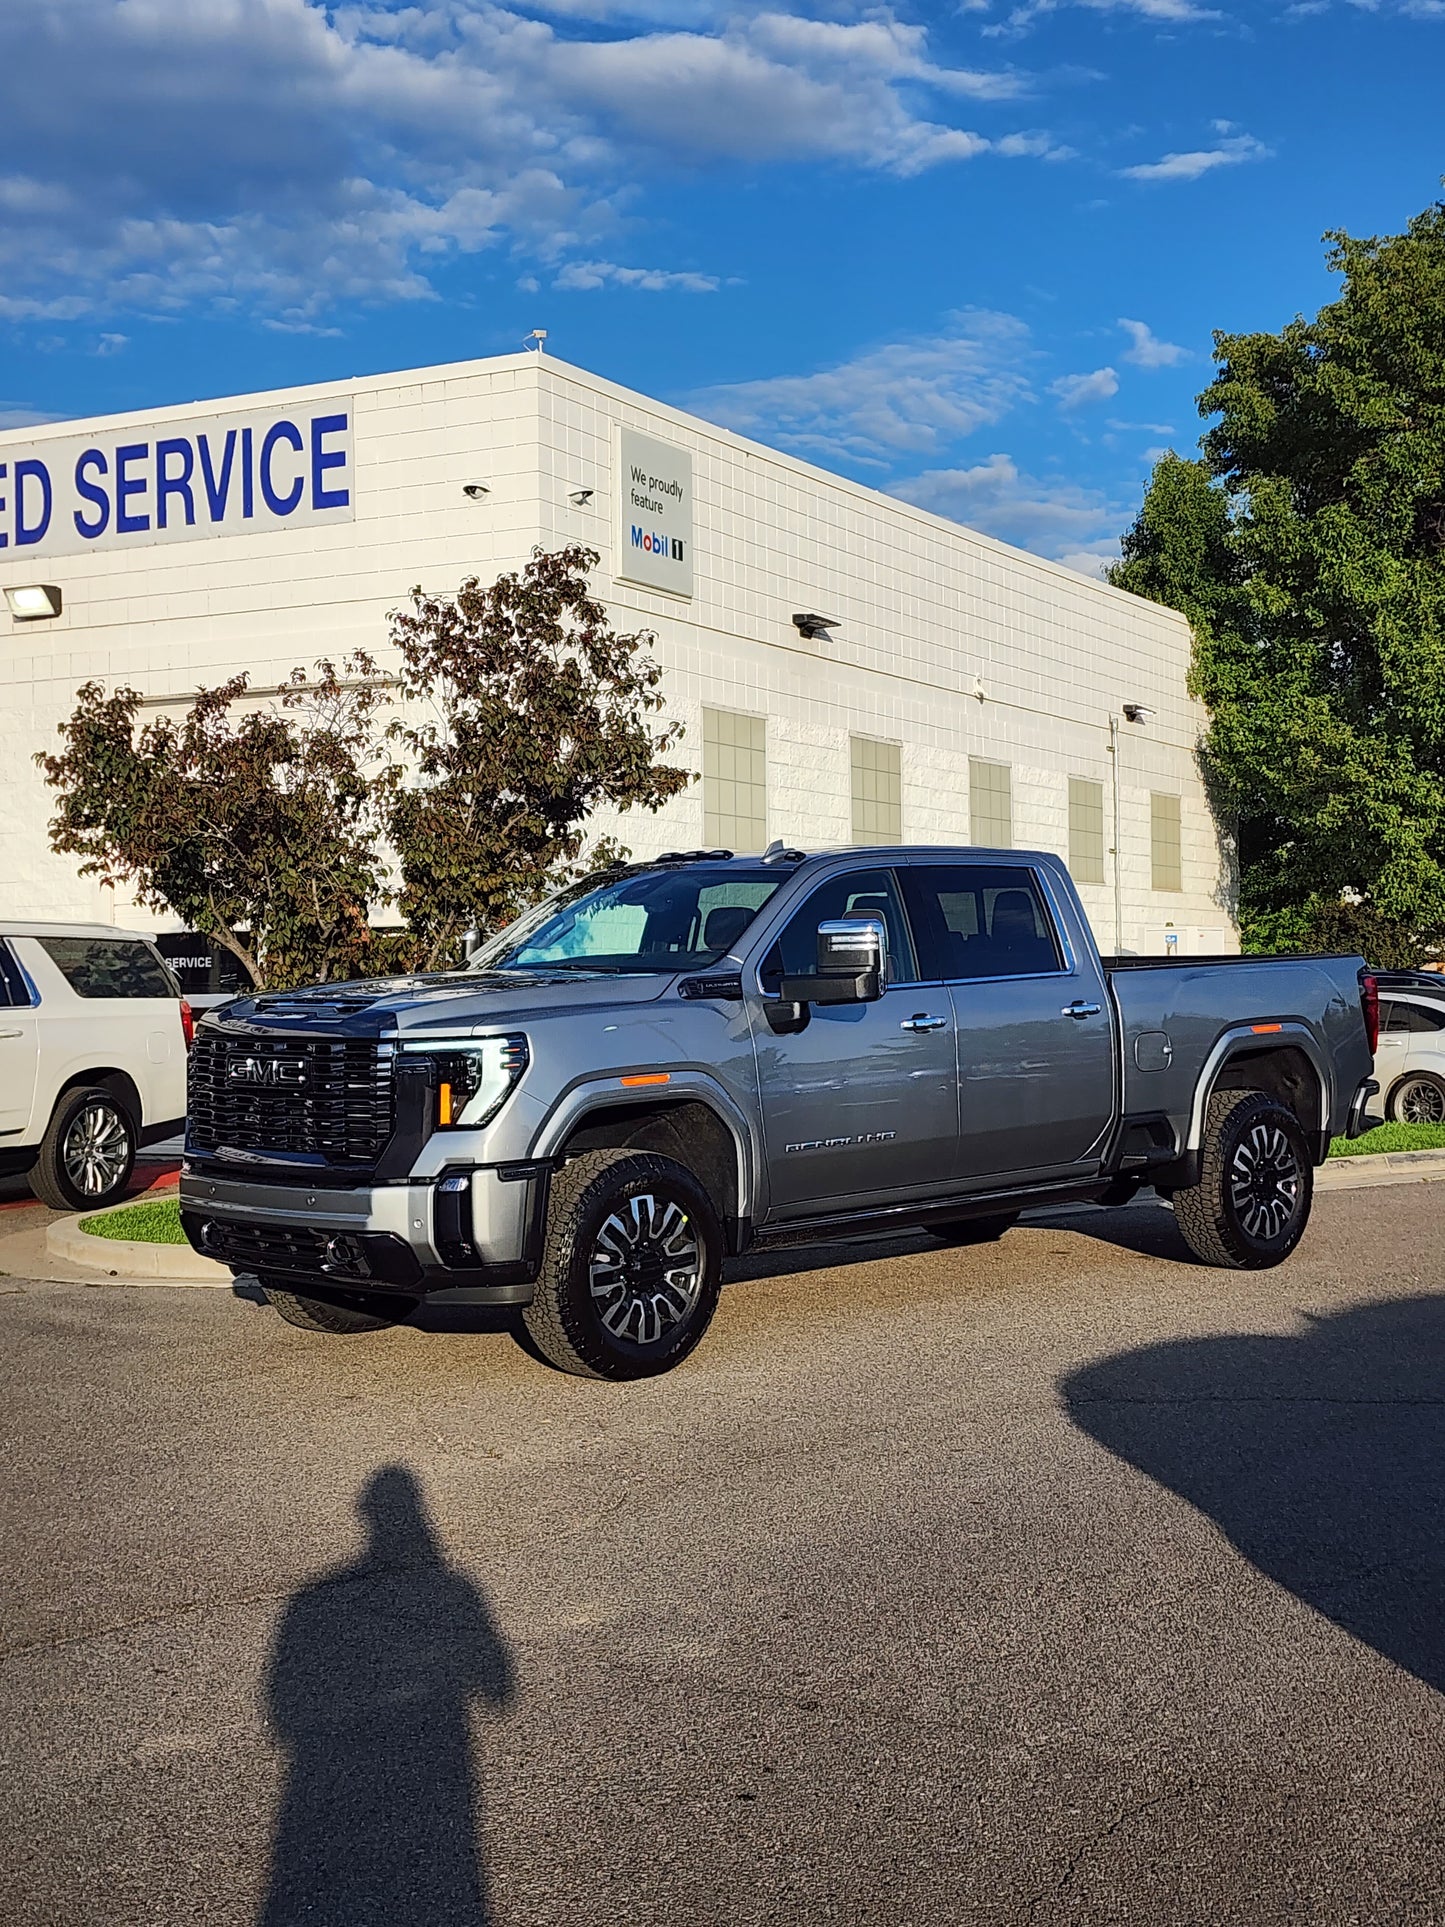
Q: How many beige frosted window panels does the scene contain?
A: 5